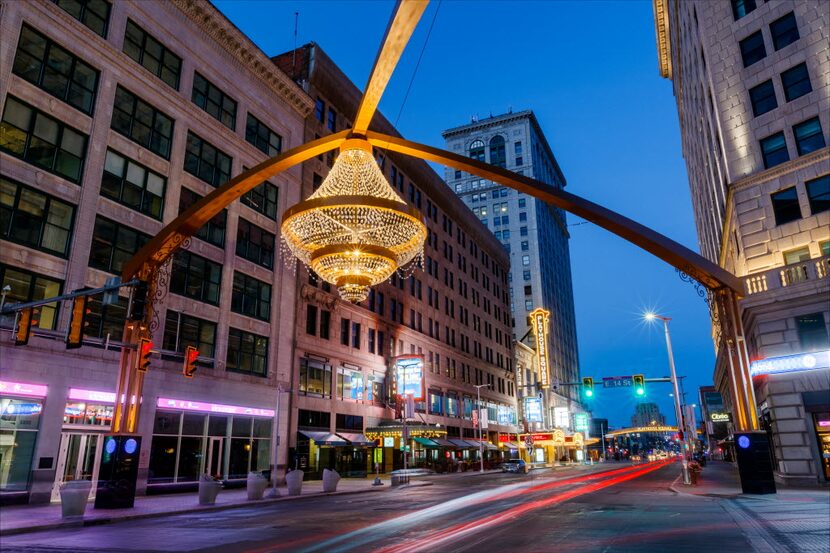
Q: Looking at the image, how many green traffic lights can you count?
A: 2